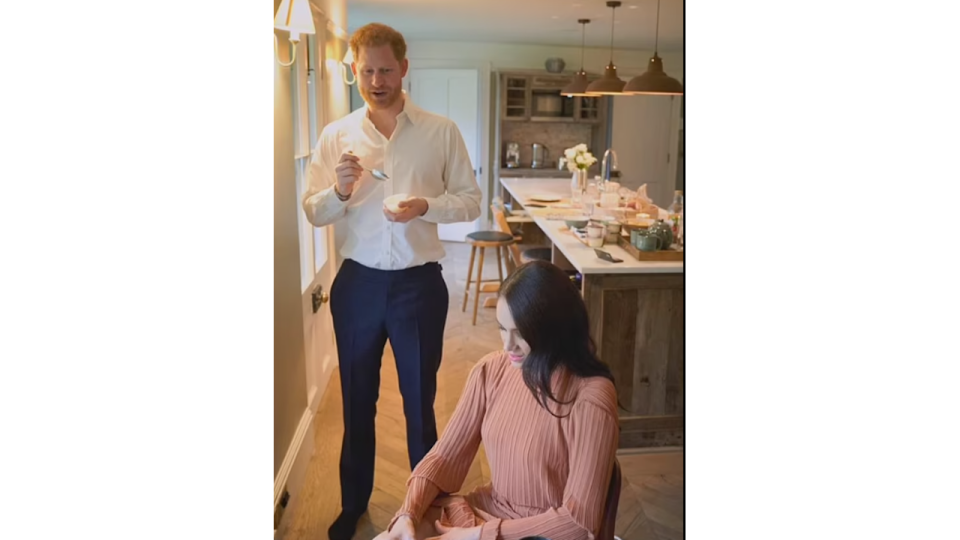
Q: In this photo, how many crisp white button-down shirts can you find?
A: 1